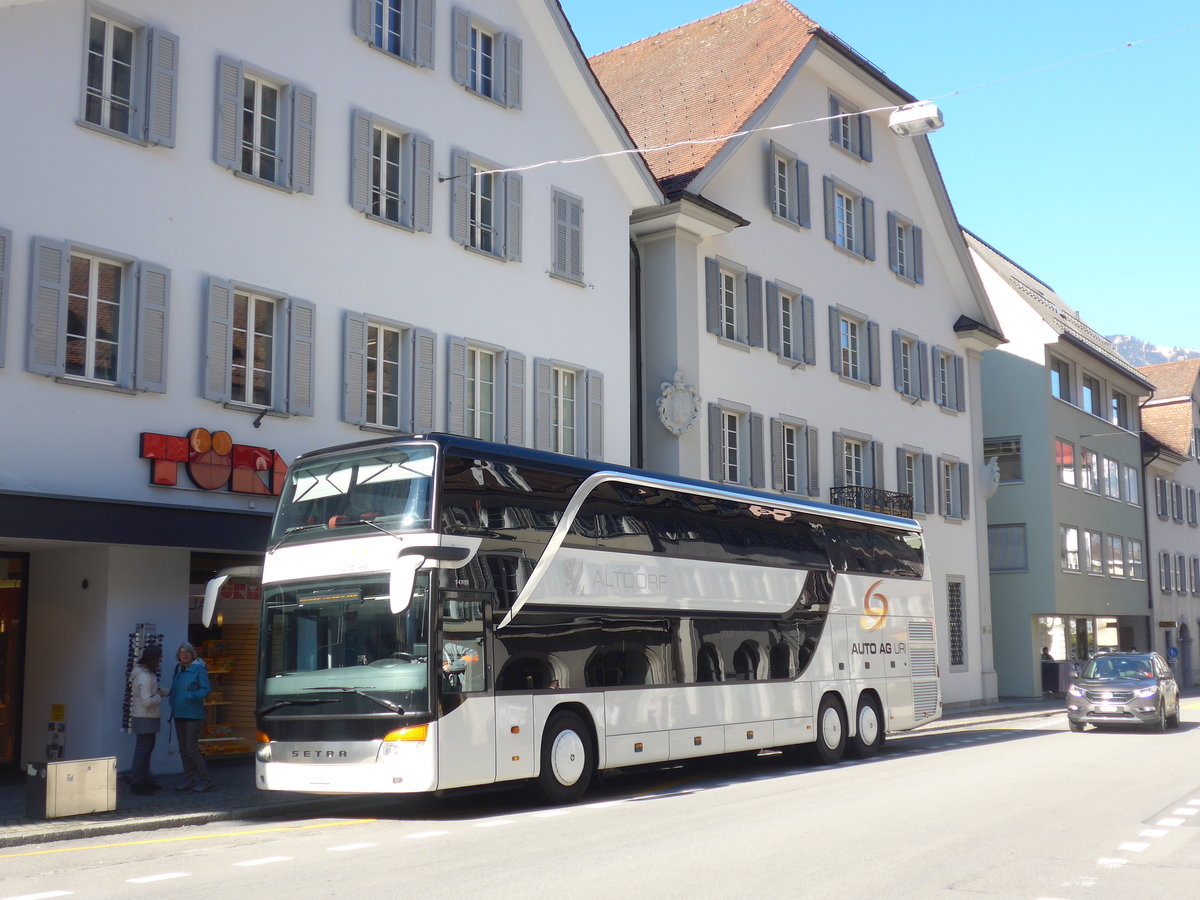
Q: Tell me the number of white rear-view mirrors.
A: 2